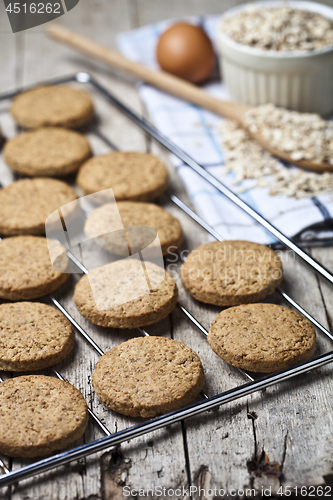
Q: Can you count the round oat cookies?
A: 12